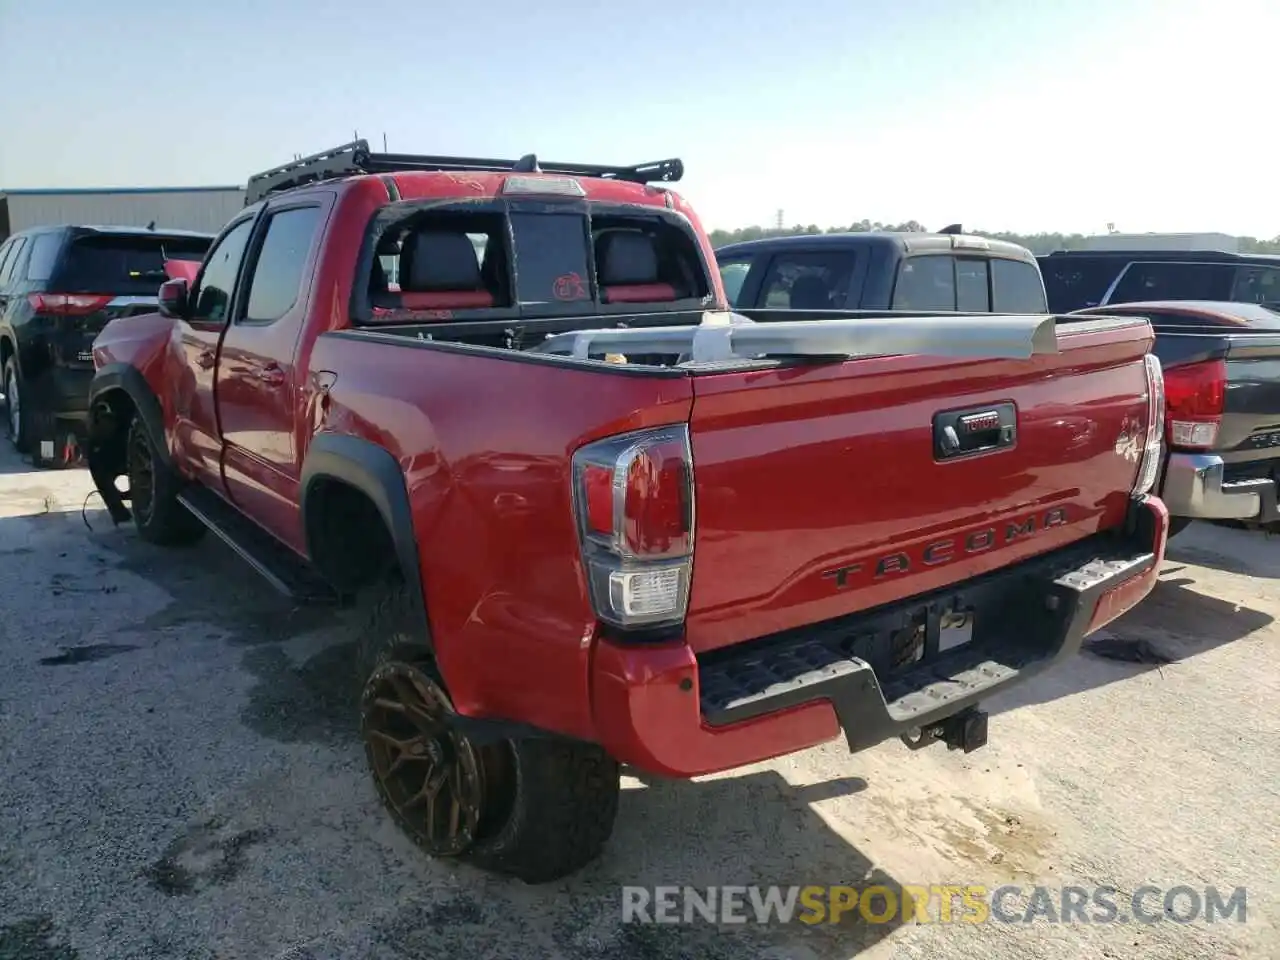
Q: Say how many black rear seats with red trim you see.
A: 2